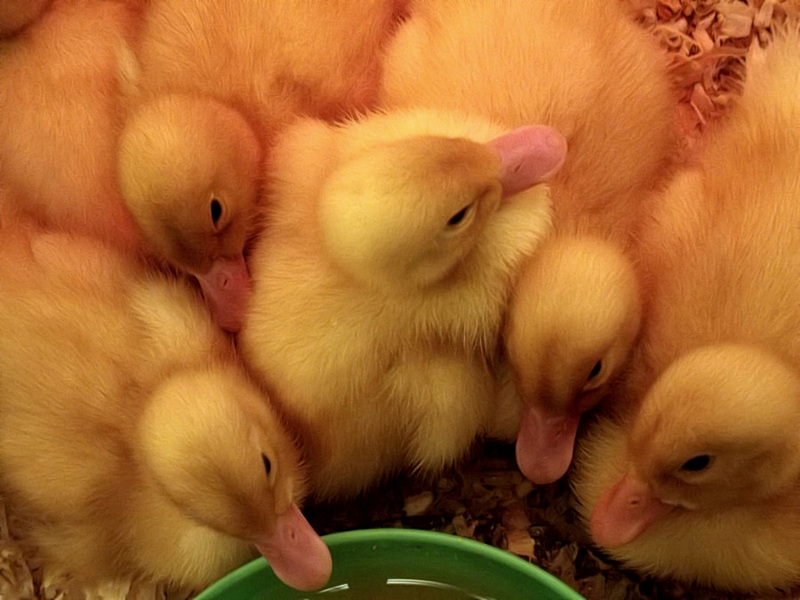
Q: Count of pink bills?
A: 5